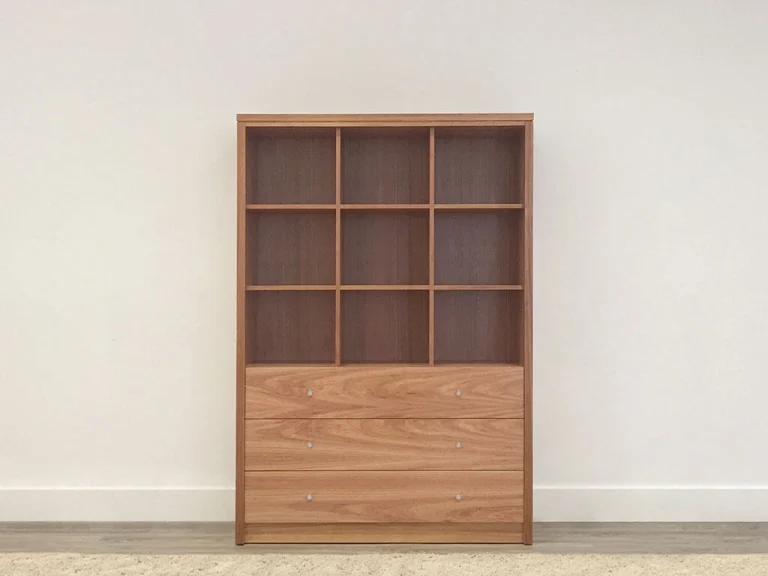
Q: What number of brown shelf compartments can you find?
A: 9